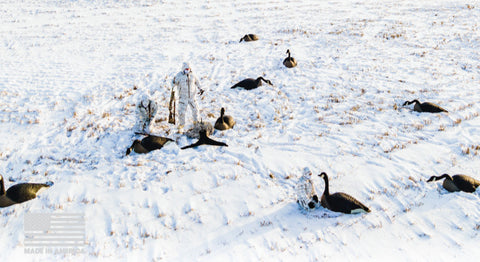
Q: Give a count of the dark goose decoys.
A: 10